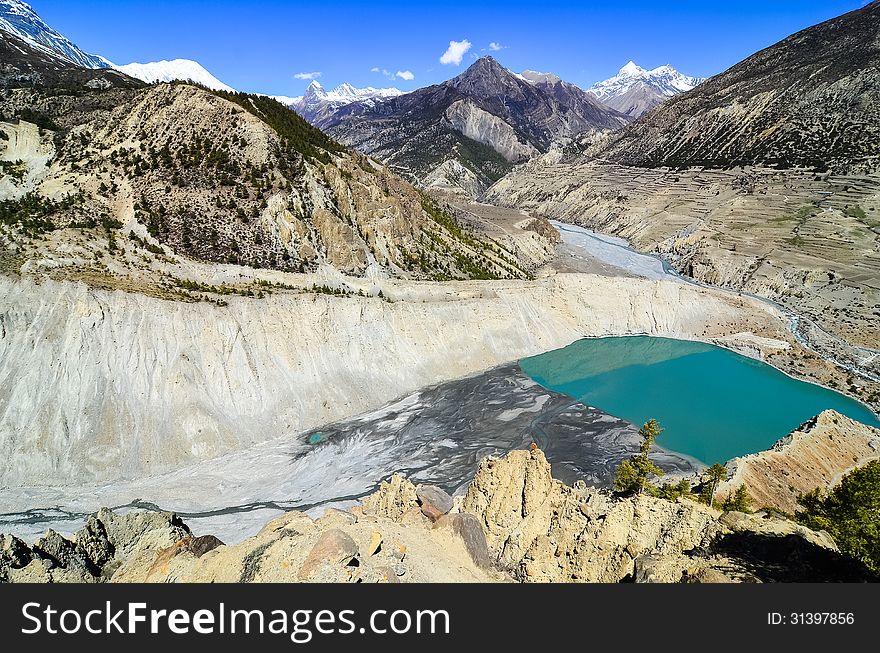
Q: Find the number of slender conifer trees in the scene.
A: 2